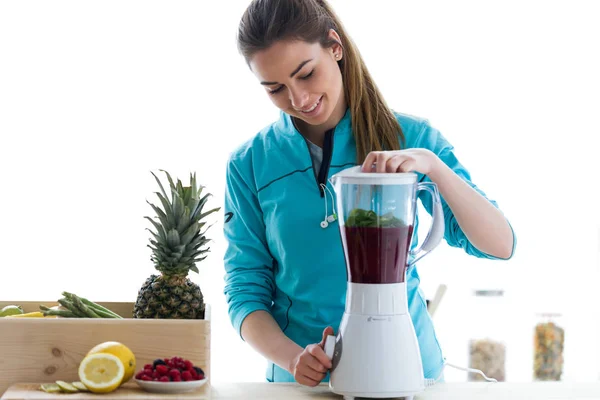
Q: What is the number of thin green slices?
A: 3